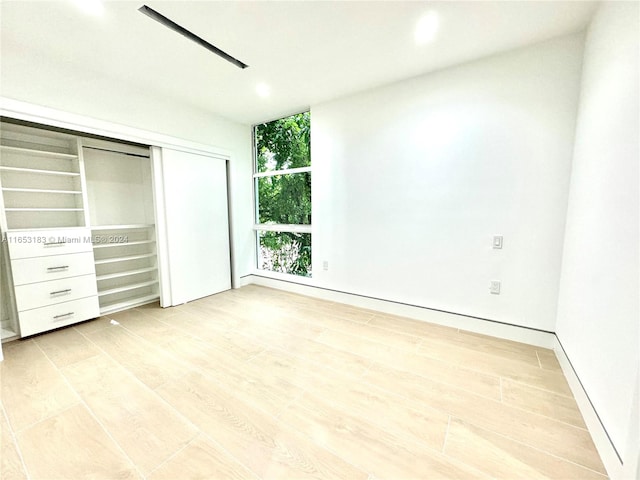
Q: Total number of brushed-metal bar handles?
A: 4